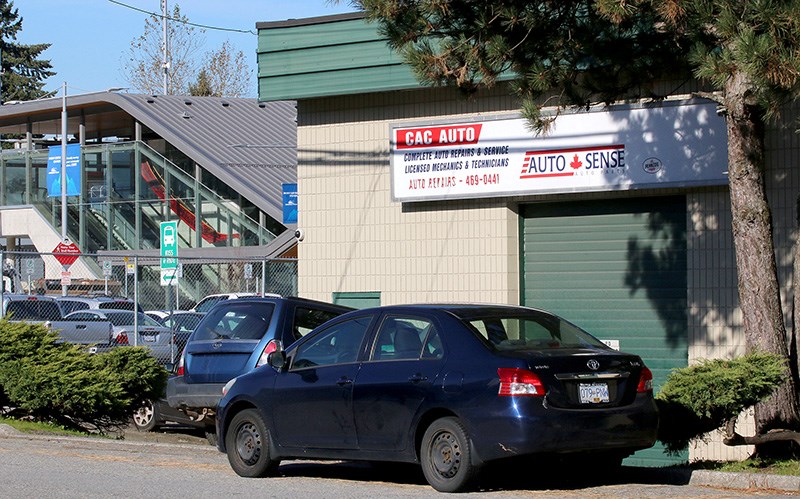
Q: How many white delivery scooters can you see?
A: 0